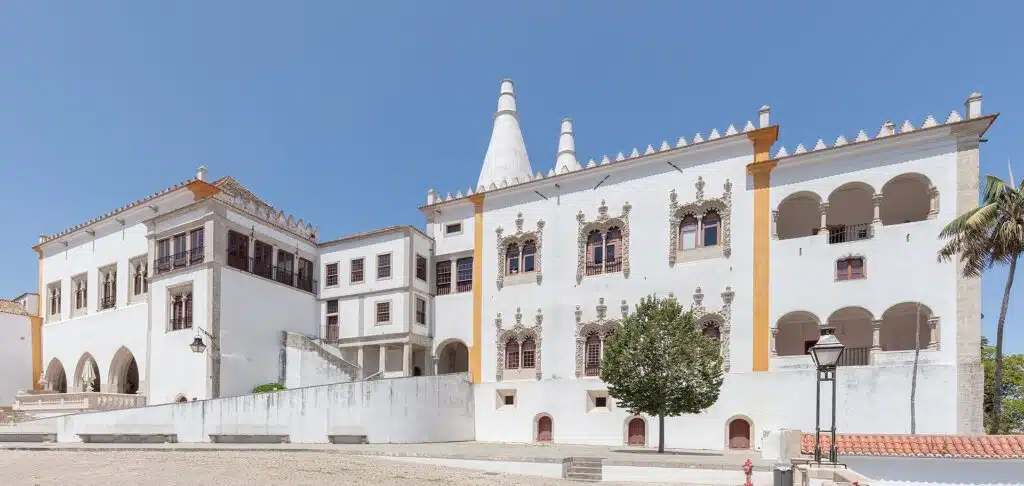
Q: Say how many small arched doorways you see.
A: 3